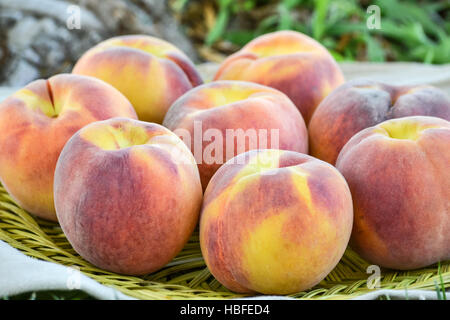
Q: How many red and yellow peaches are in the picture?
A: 8